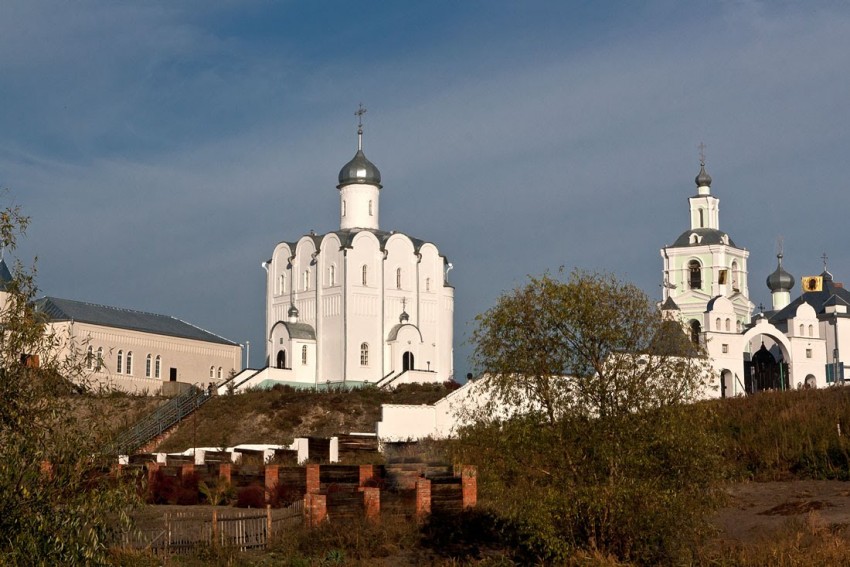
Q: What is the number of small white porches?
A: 2